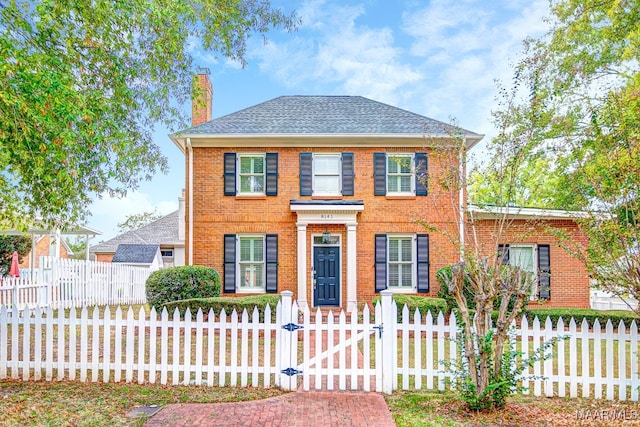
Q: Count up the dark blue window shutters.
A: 12